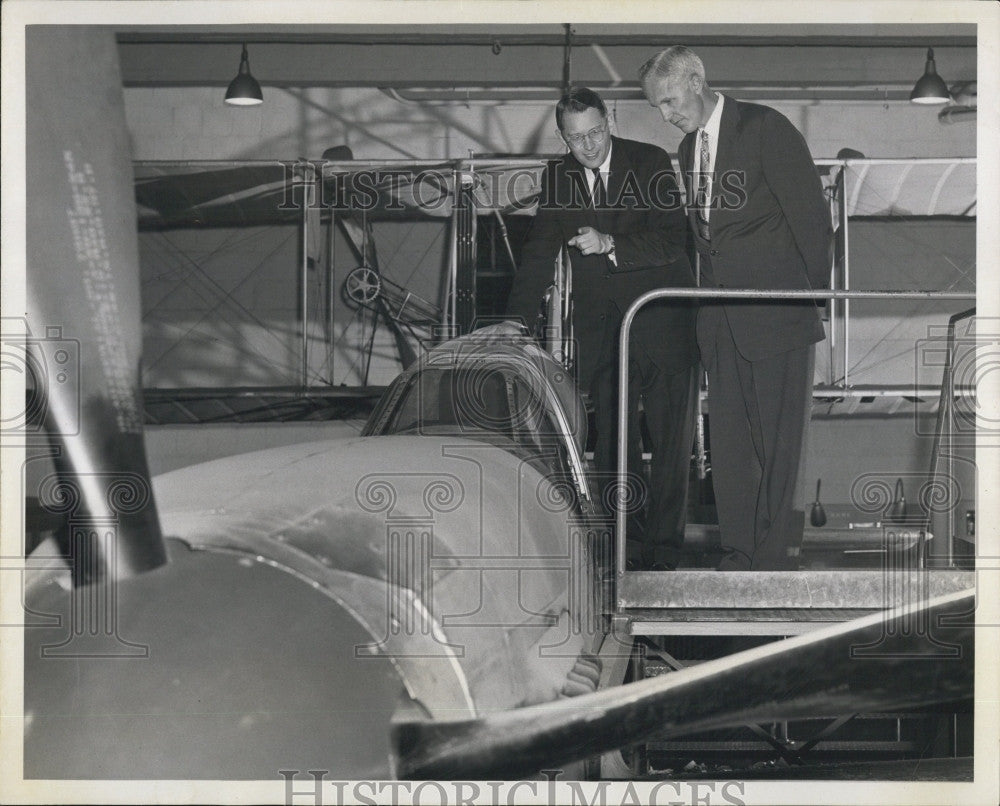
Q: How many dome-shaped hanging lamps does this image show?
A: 2